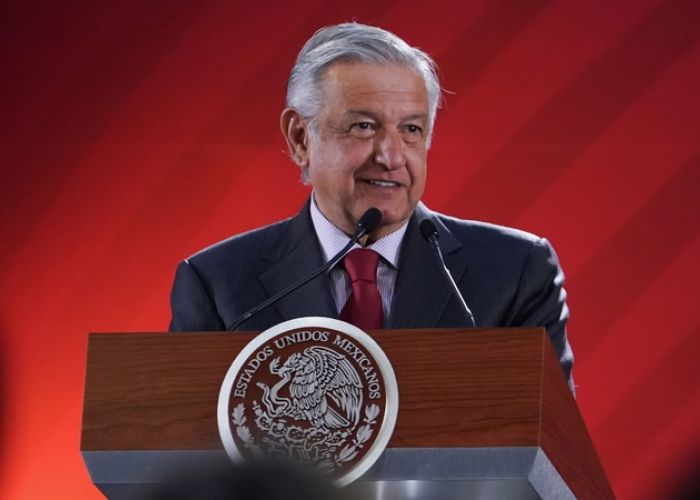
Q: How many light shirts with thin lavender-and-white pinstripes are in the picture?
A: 1